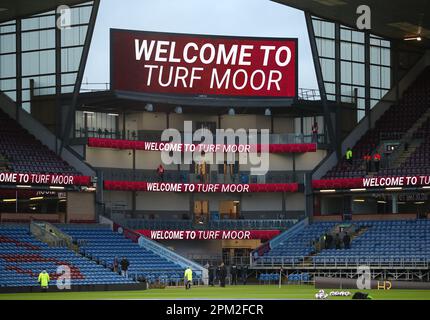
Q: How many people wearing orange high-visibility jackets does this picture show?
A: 2